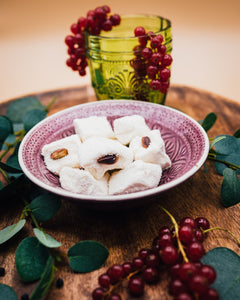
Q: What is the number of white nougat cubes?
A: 7